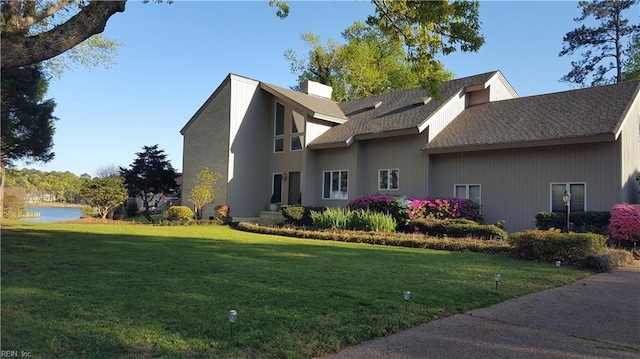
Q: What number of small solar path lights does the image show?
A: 4